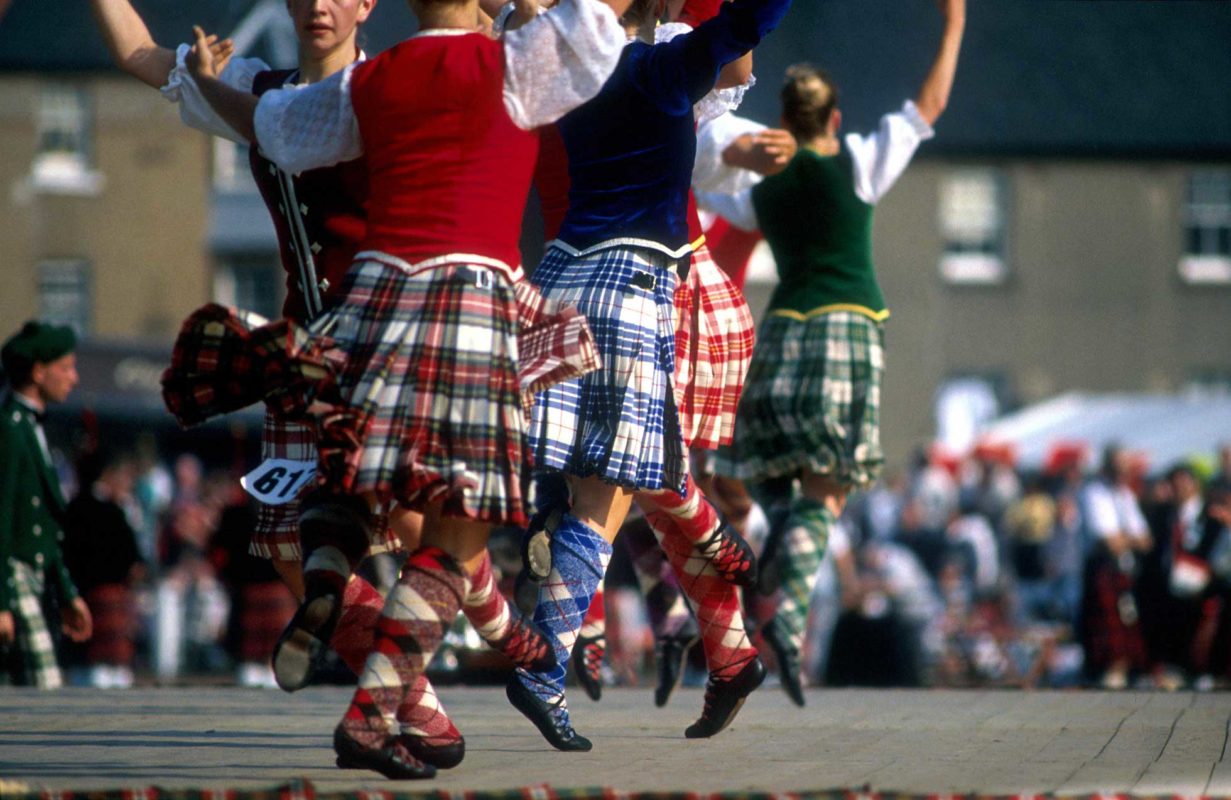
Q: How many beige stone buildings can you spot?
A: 2